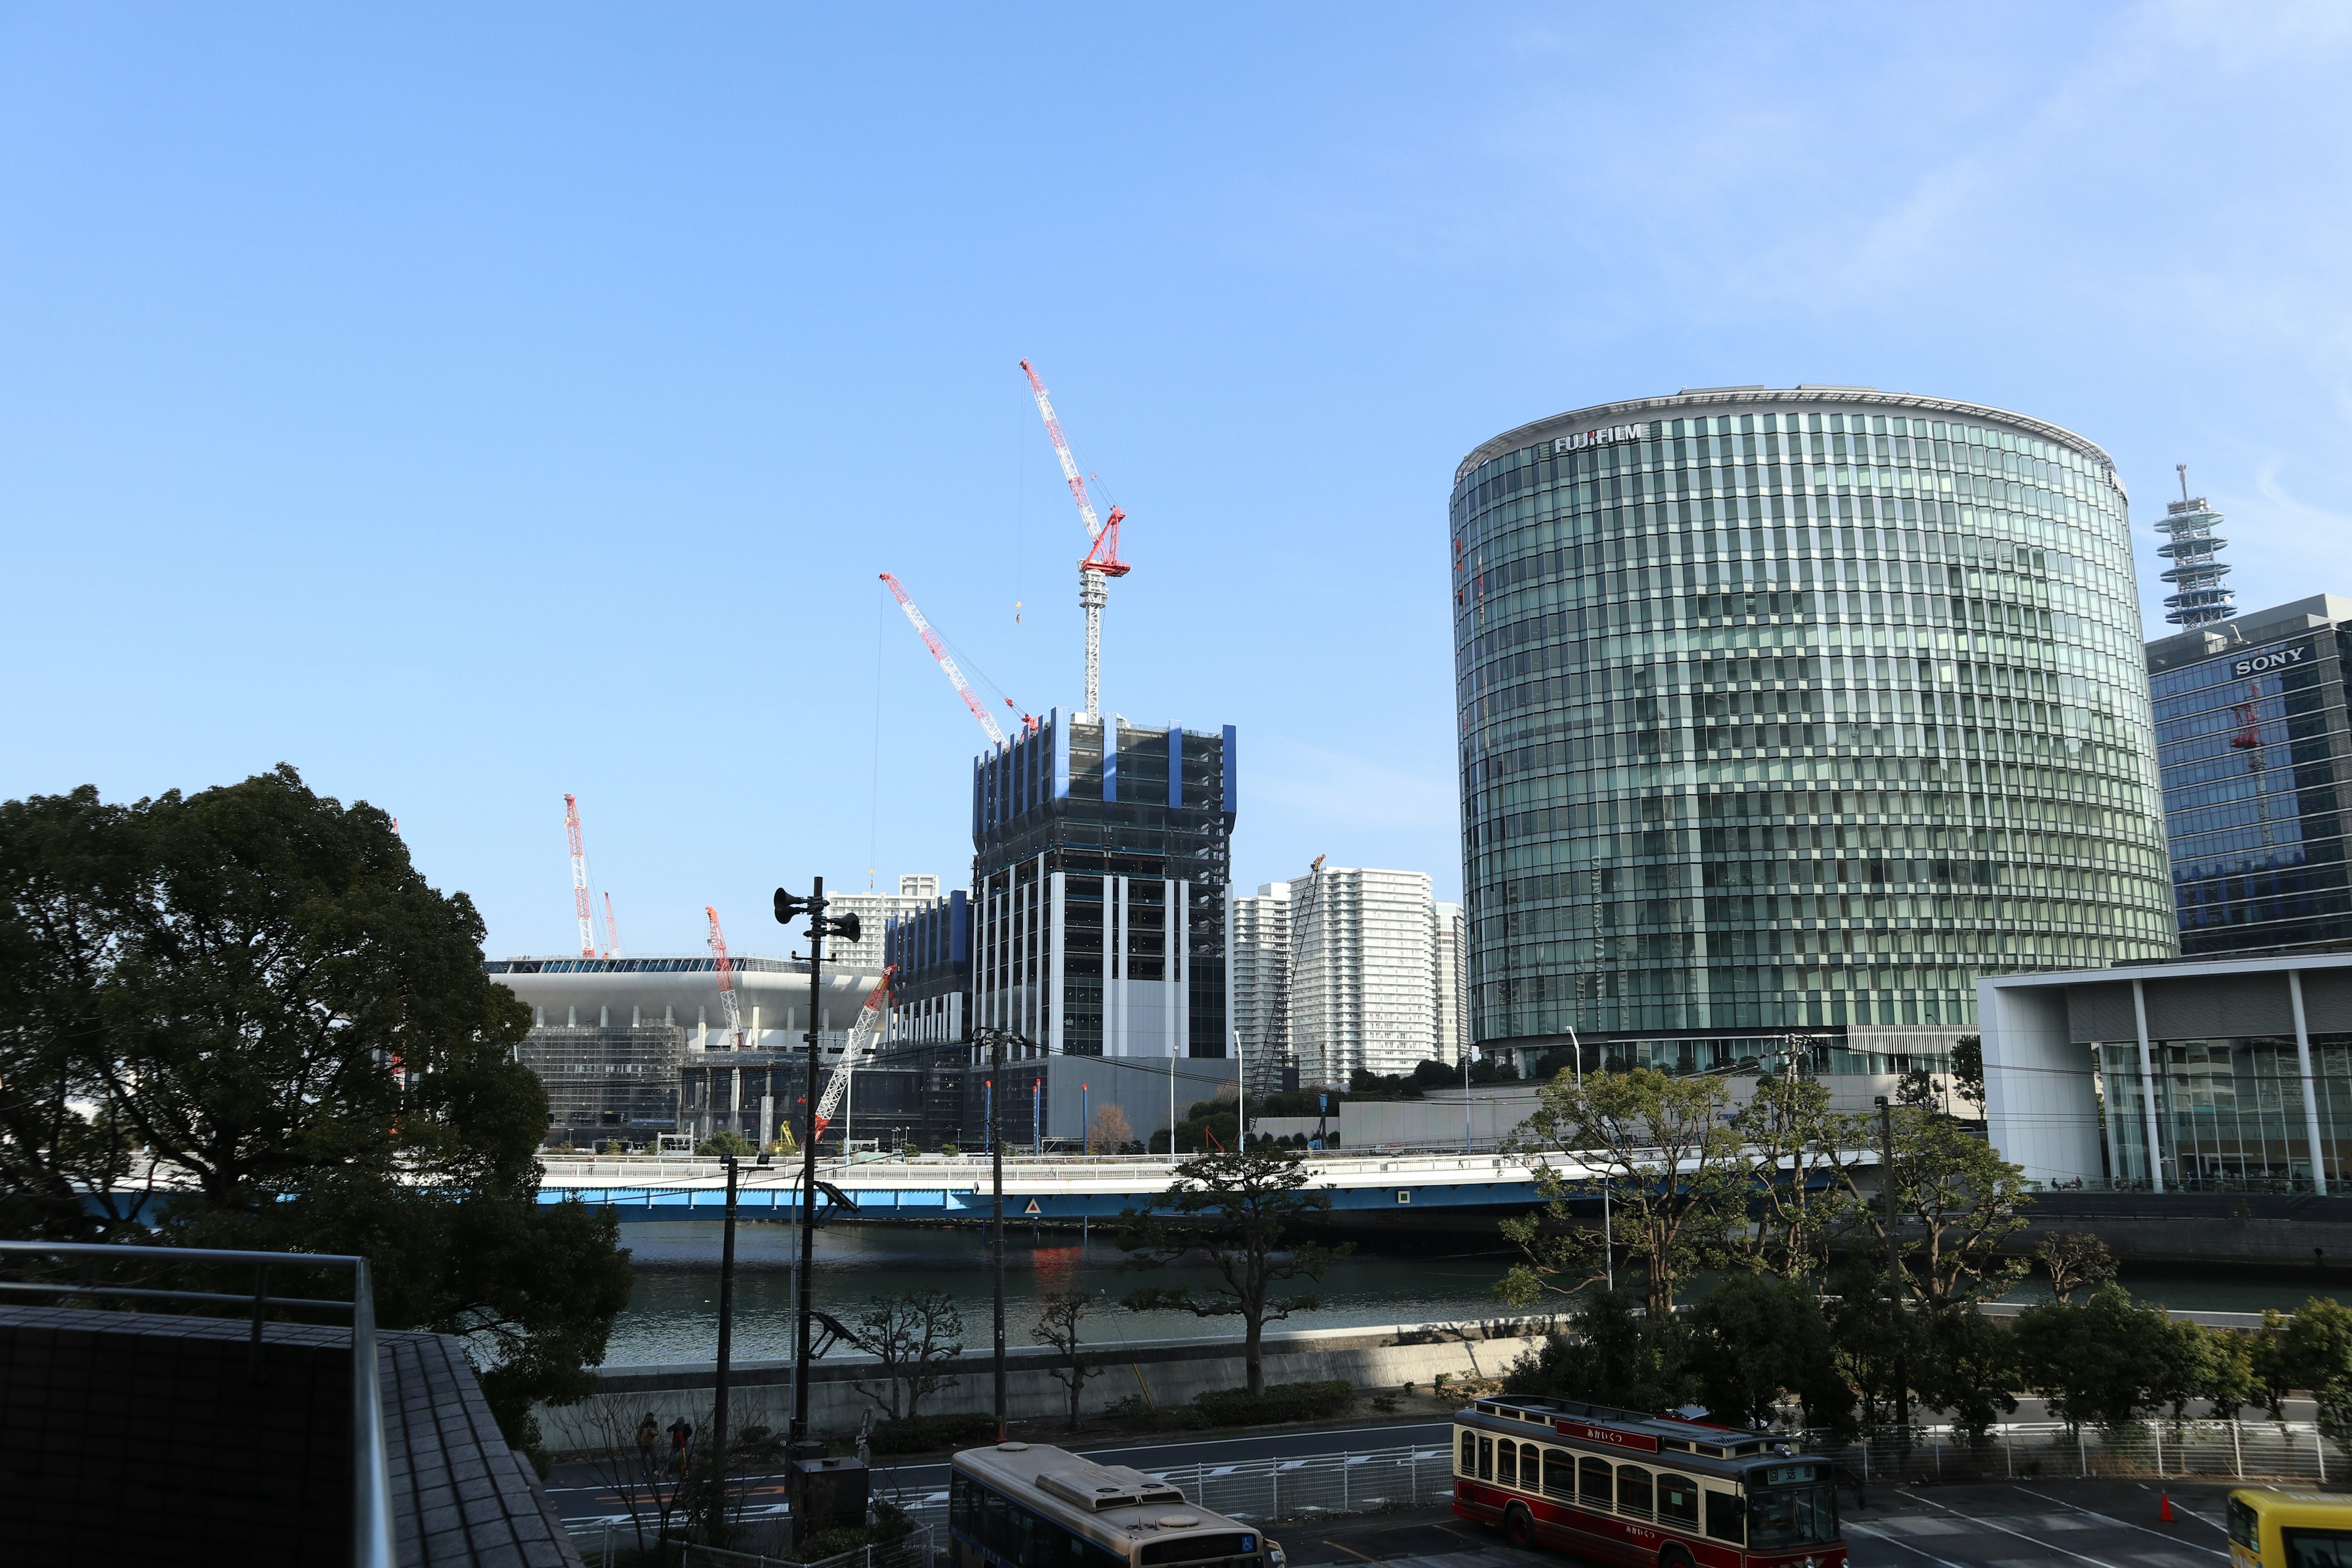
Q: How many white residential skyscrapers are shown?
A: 4